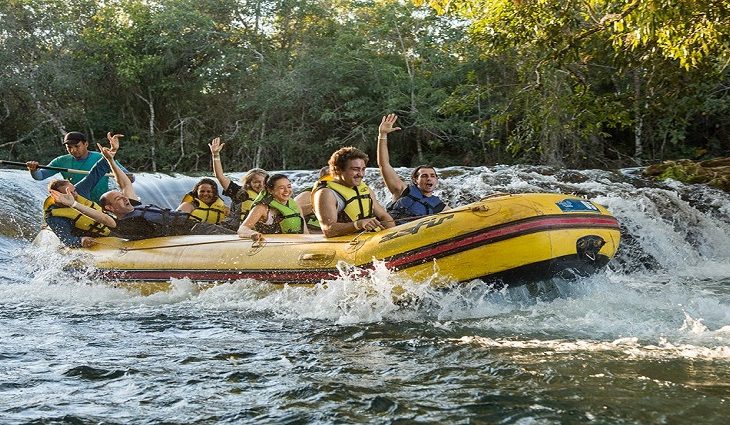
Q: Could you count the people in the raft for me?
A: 9